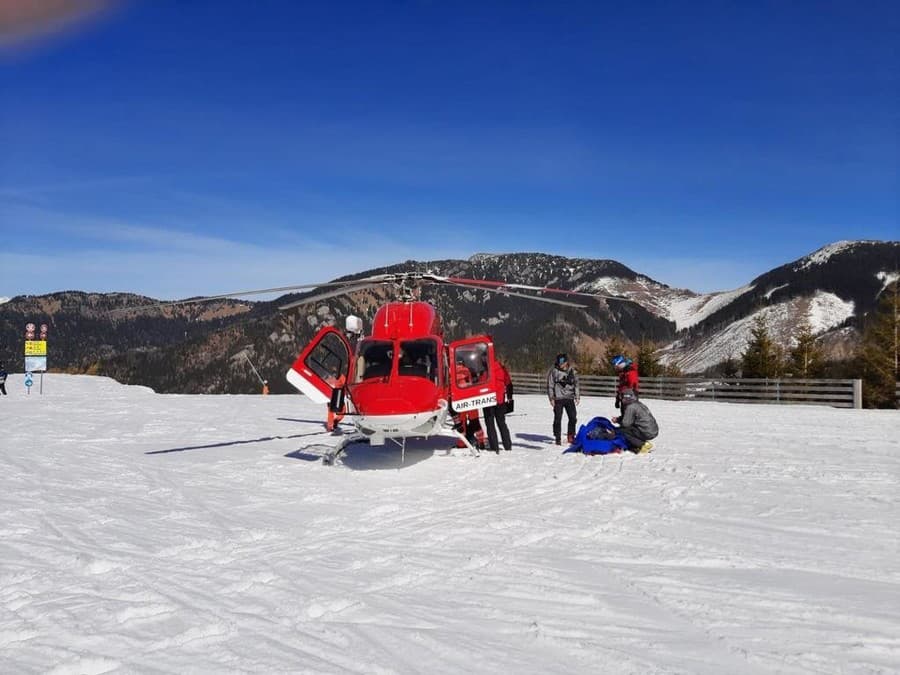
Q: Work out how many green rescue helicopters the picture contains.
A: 0